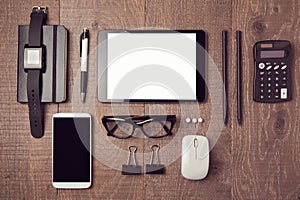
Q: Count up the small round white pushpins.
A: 3